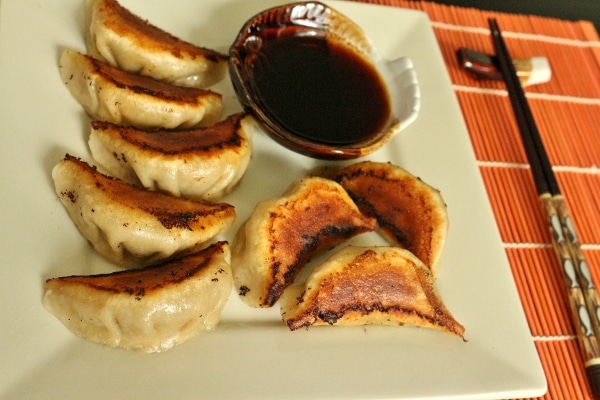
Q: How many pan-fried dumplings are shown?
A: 8